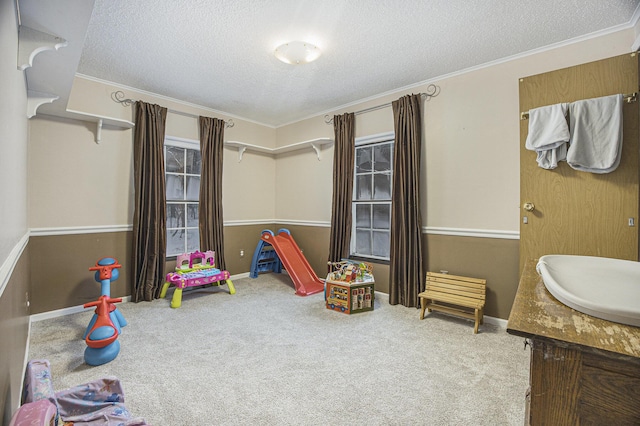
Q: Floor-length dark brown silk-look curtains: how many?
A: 4